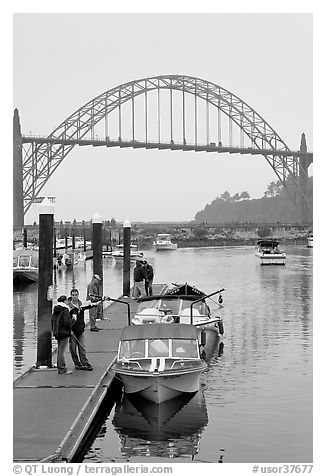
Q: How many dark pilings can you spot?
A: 3